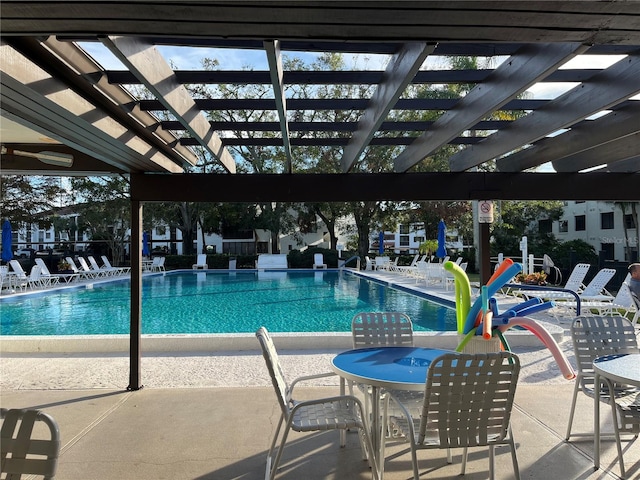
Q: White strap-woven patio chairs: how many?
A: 5